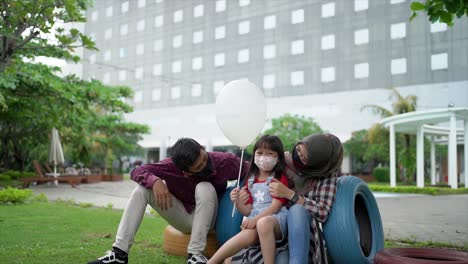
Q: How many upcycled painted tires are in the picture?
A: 4